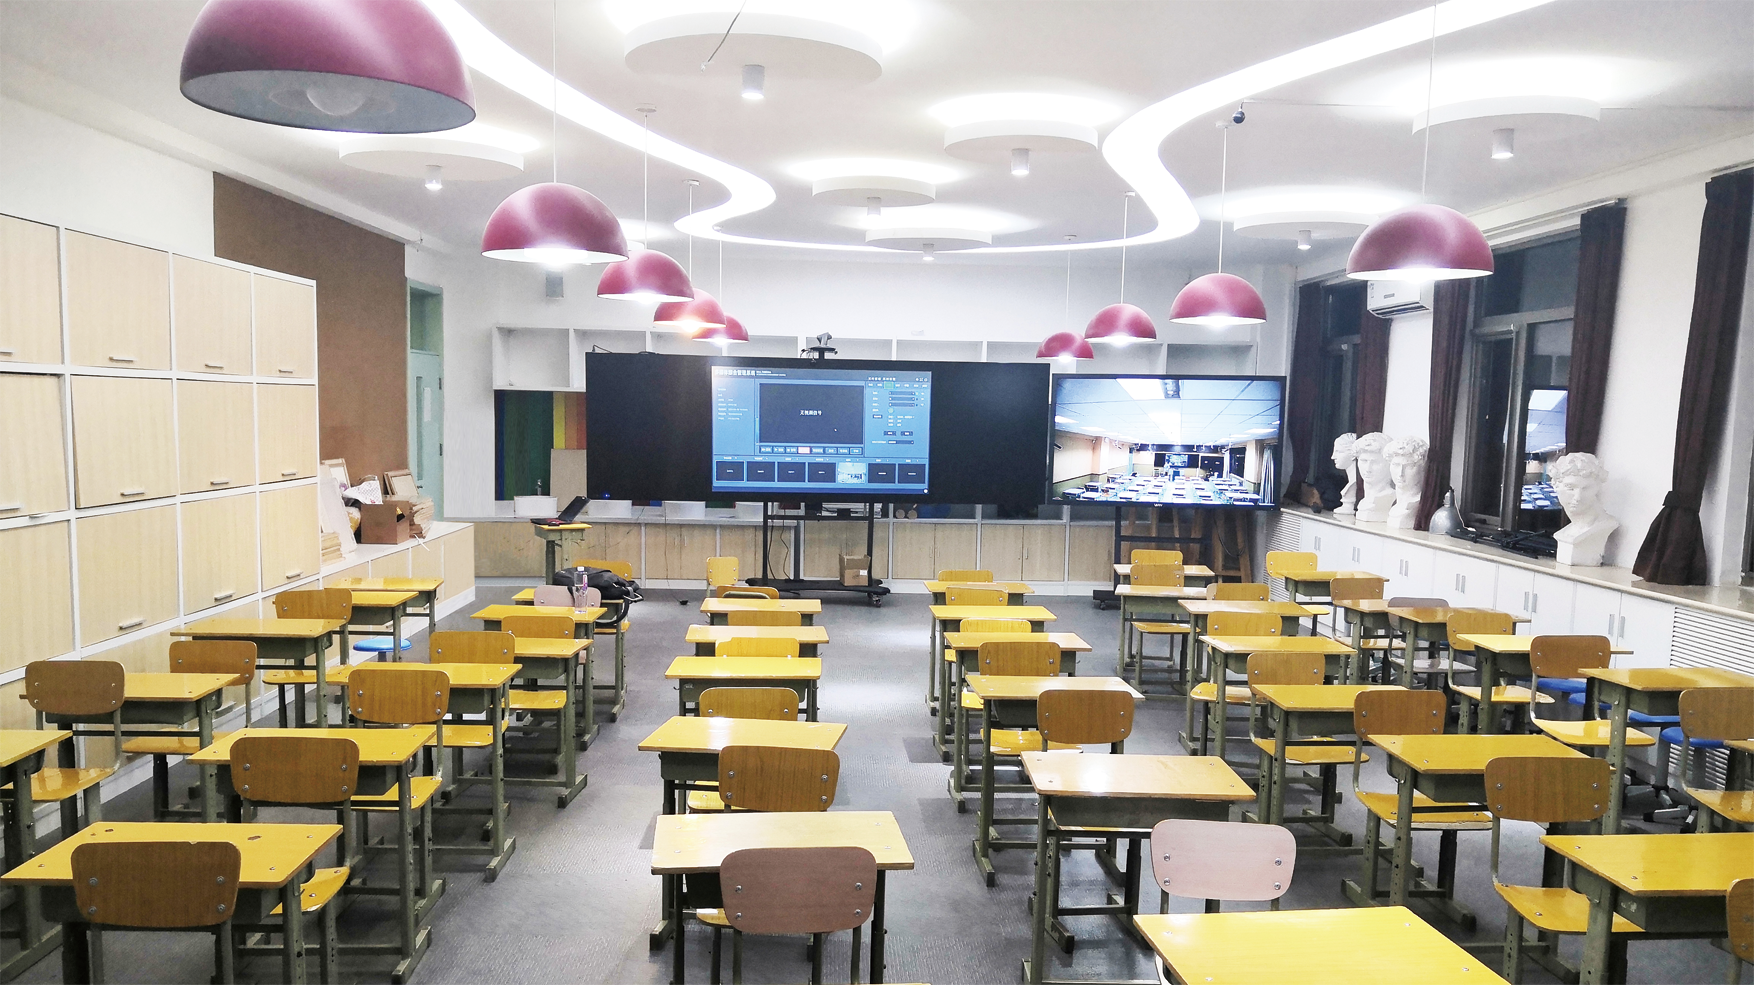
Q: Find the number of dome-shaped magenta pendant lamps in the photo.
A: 9